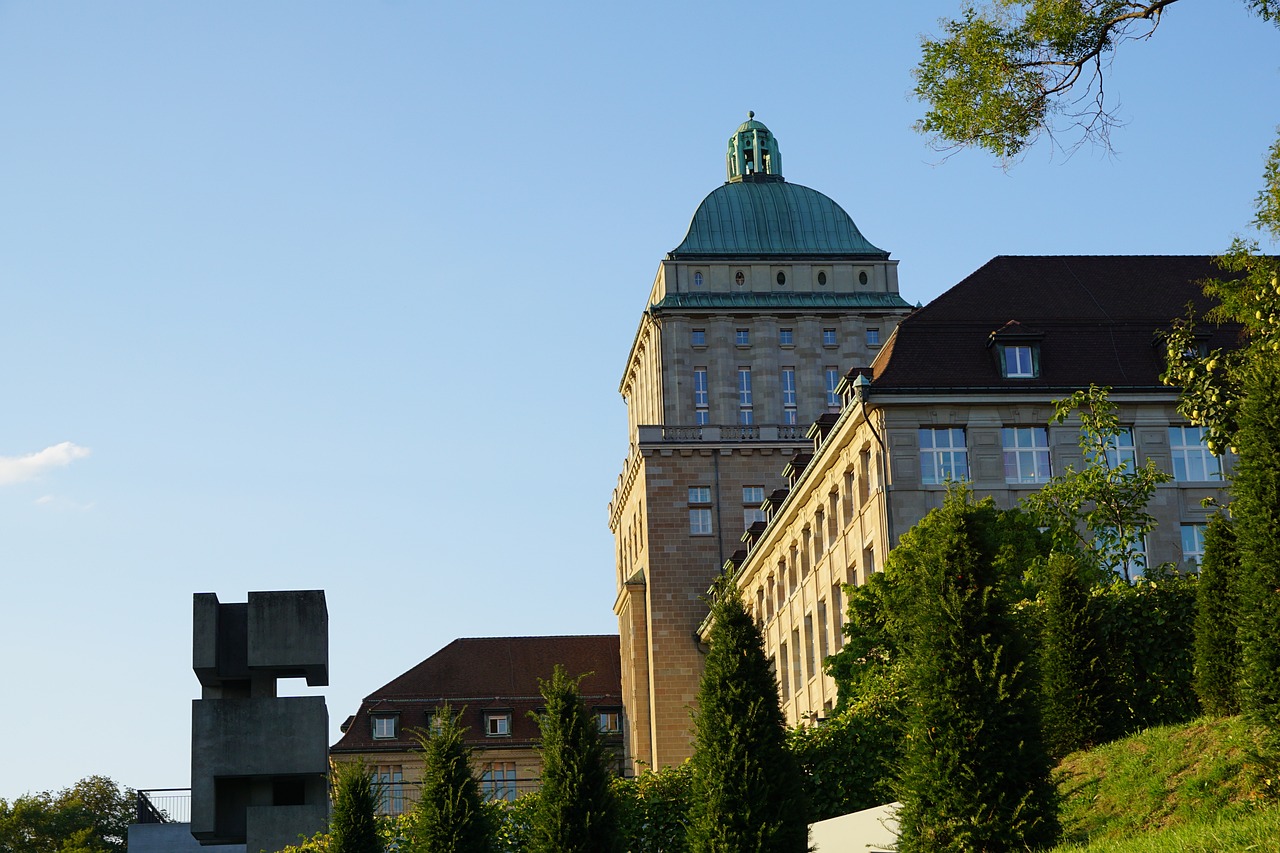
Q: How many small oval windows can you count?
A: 5